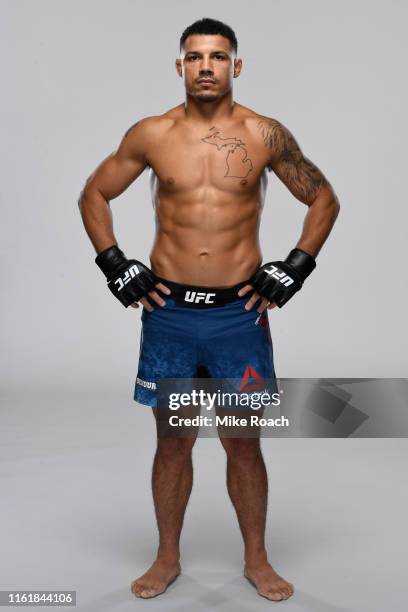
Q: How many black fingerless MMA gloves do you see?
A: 2